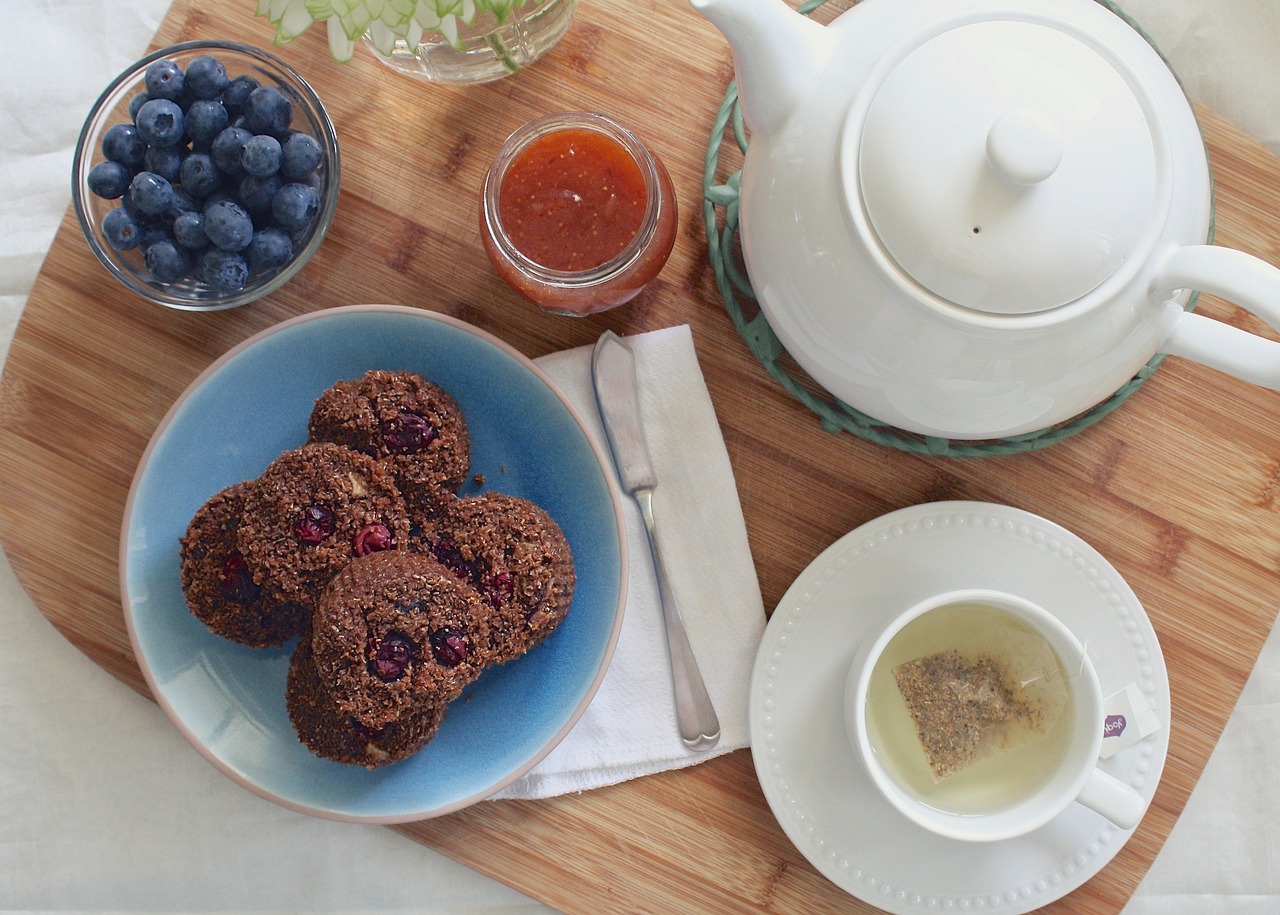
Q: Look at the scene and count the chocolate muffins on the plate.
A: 6